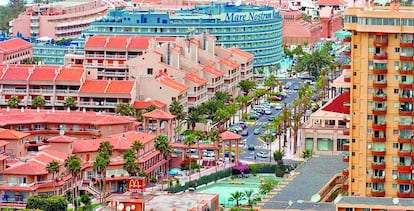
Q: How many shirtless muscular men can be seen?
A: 0